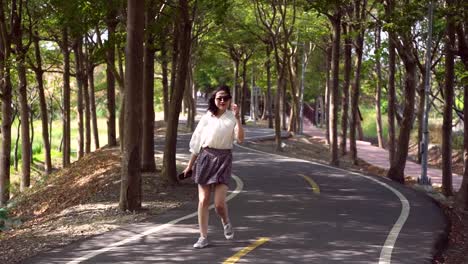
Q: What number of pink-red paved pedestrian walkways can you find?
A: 1